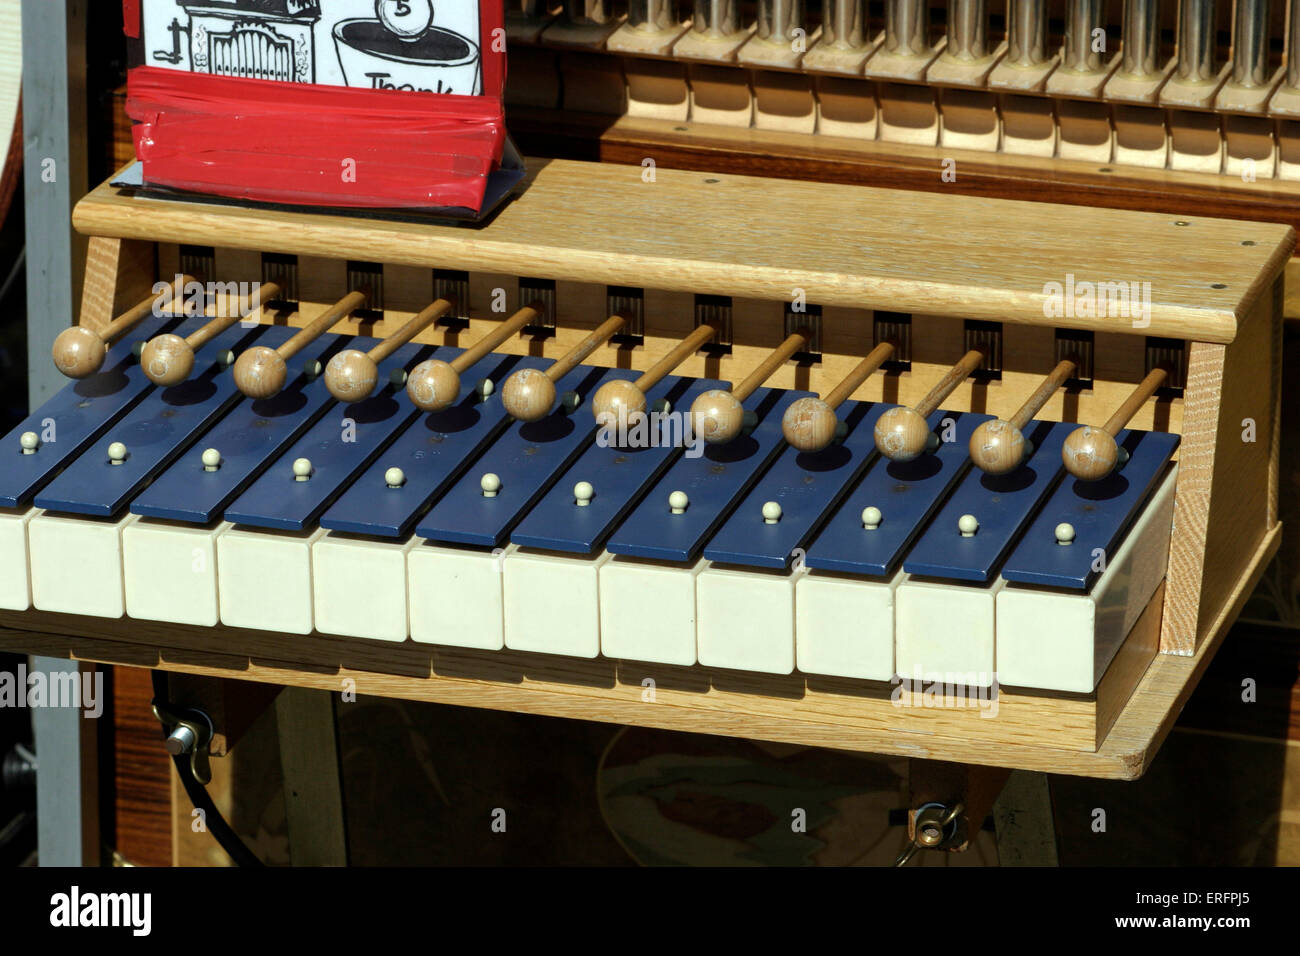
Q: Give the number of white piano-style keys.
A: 12